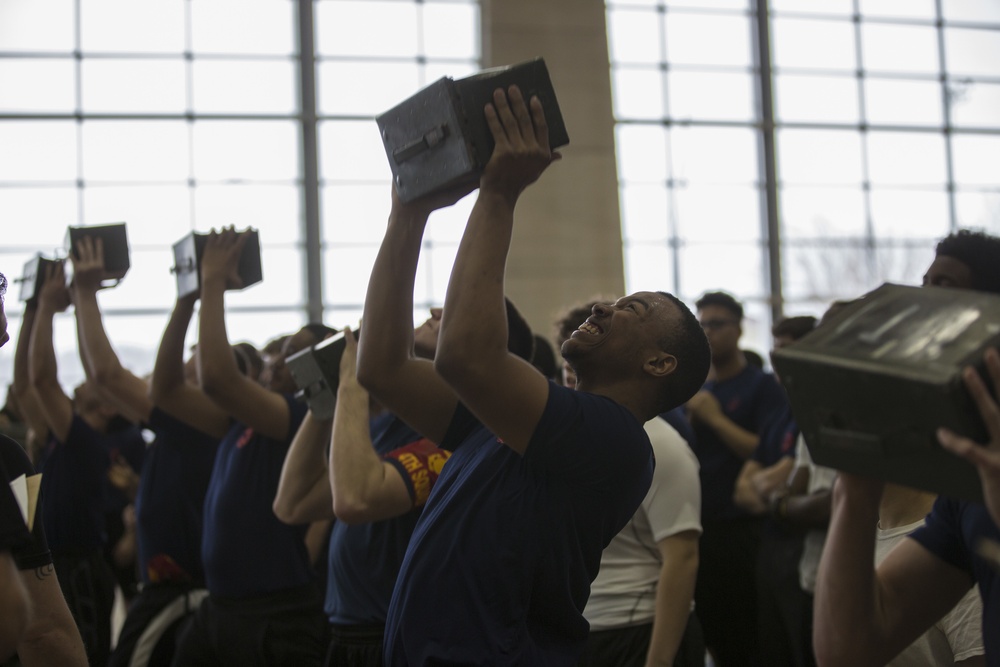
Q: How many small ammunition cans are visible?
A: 6